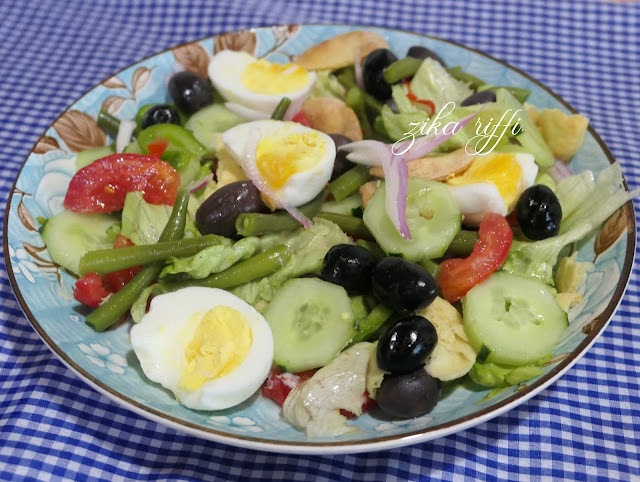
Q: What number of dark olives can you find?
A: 12